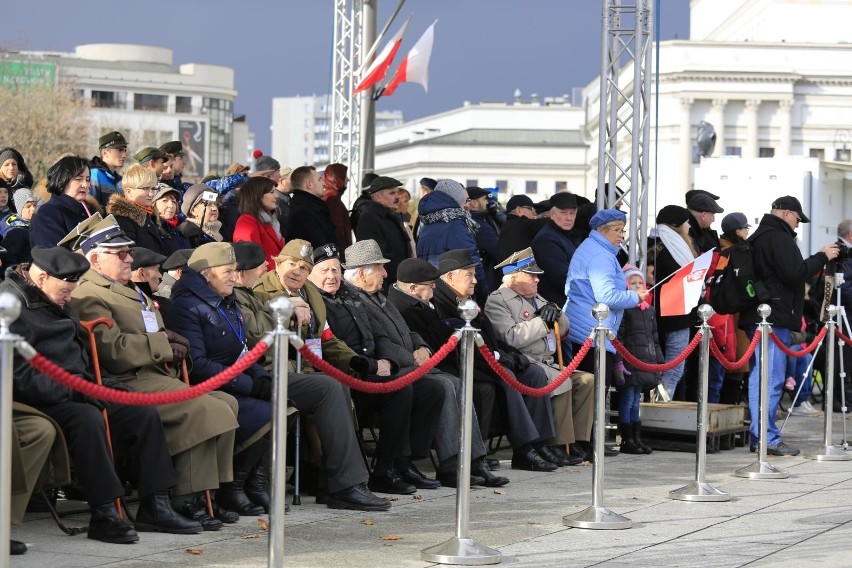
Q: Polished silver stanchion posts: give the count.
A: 7